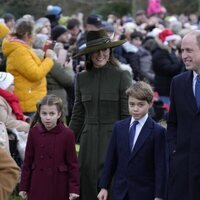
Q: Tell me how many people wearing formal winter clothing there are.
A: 4